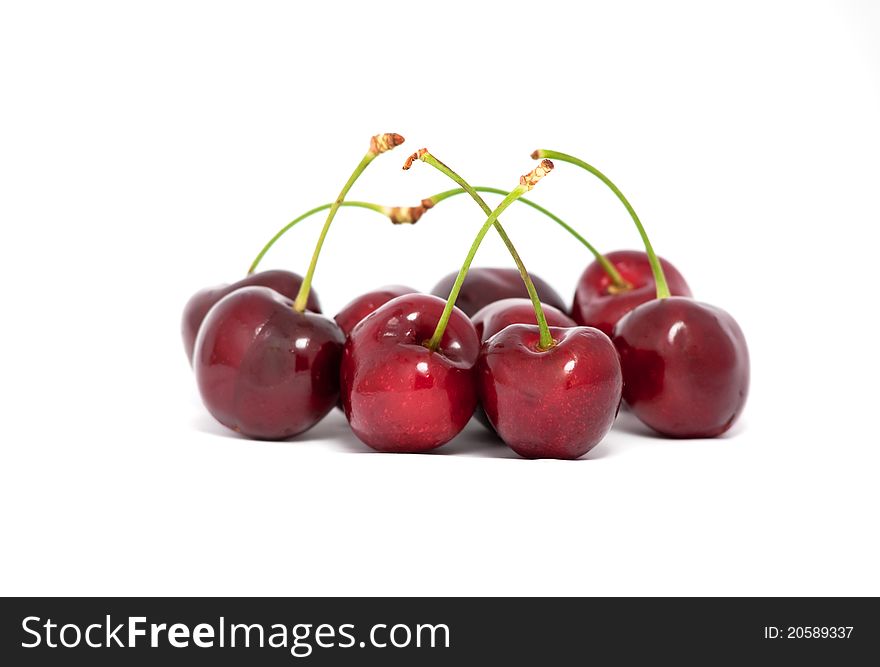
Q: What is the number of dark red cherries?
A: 9